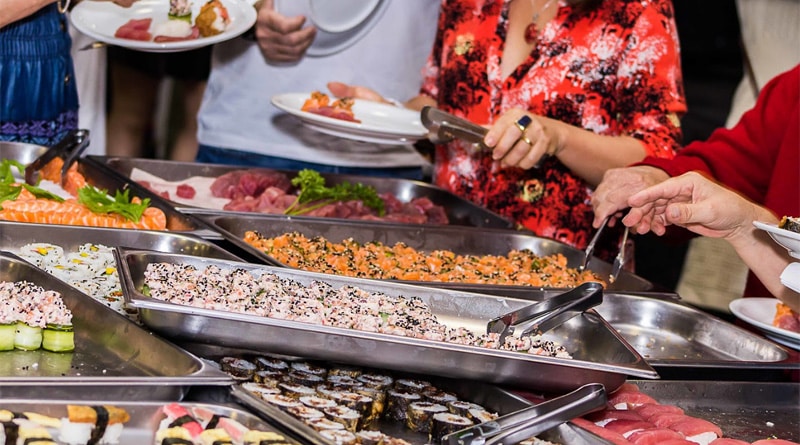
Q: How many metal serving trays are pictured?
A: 10